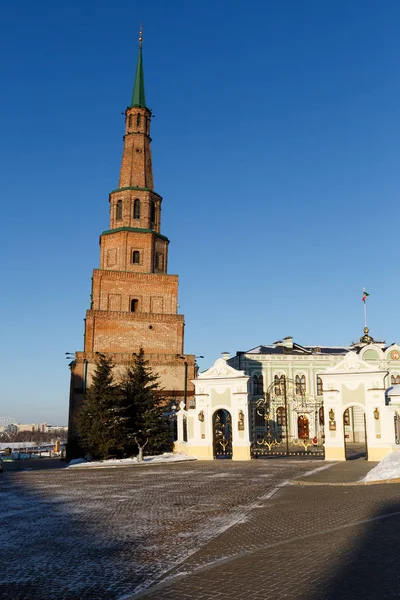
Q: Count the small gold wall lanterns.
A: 4